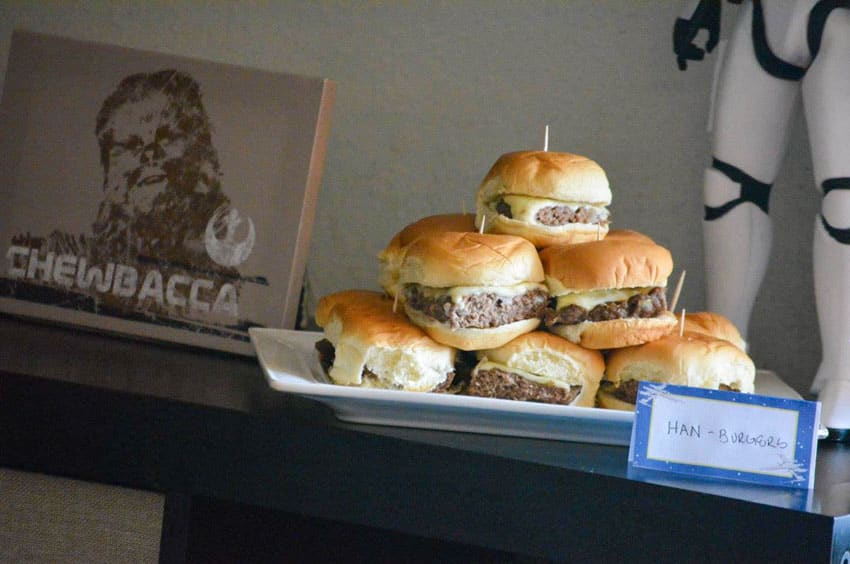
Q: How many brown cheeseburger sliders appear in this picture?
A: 9